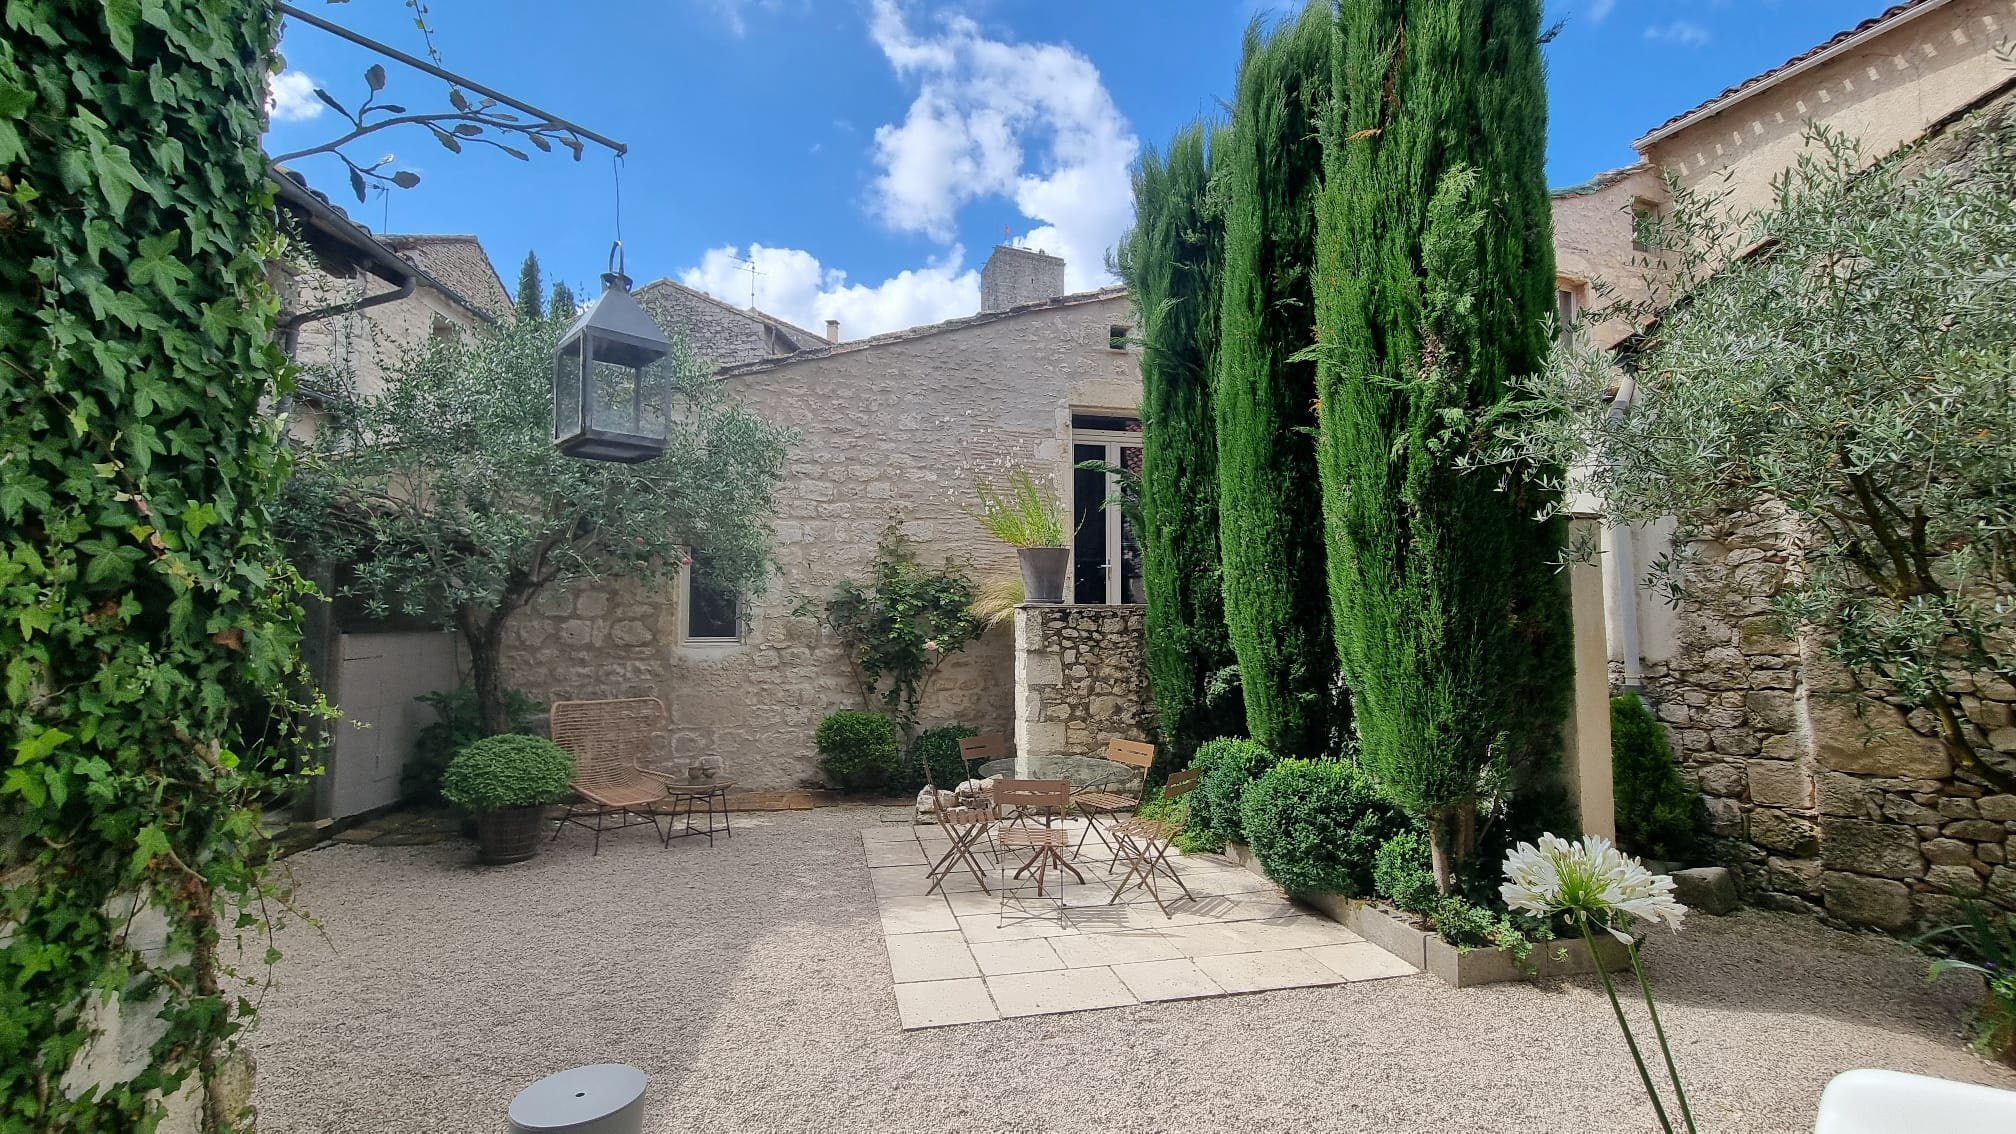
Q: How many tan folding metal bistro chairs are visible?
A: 5